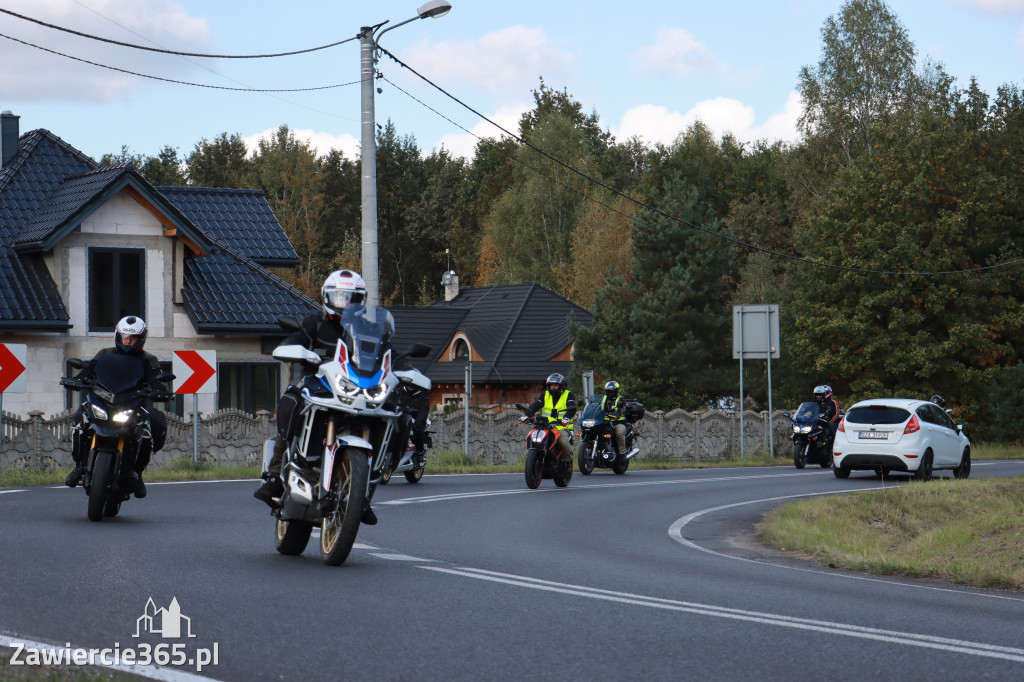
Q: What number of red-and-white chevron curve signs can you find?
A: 2